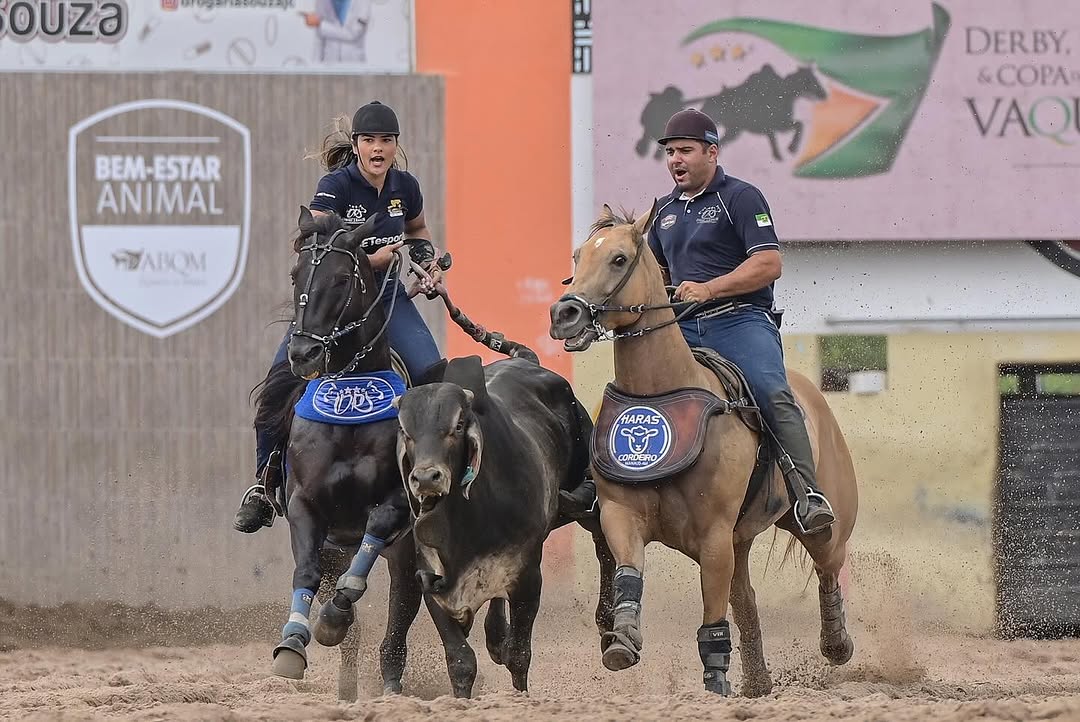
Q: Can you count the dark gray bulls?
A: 1